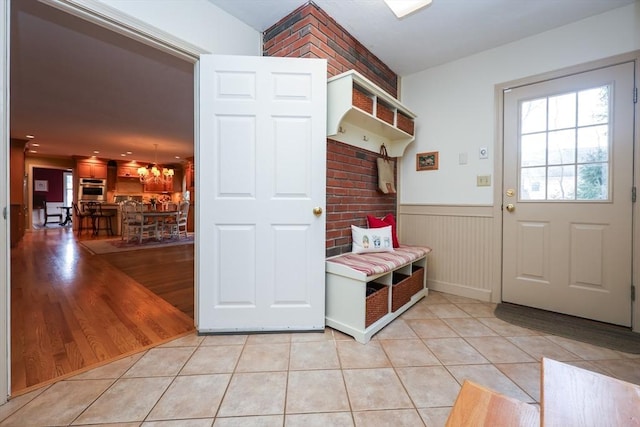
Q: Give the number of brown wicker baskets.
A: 6